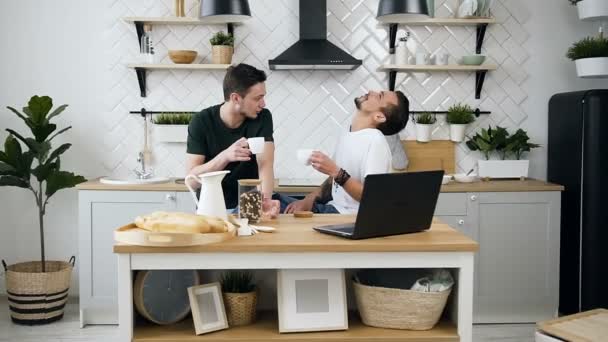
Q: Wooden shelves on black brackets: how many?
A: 4